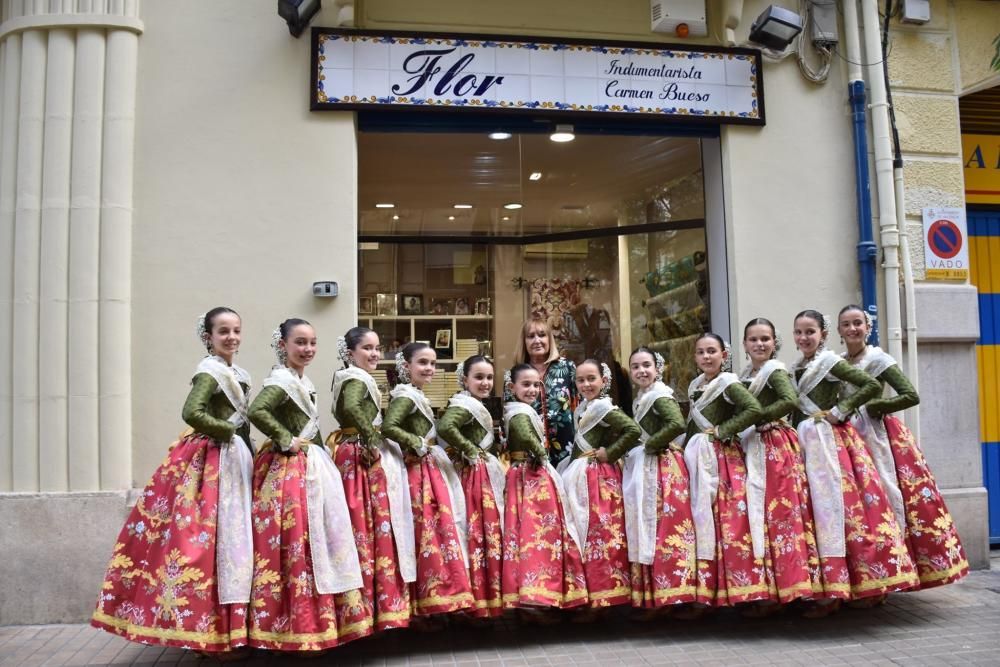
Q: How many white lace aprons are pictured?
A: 12